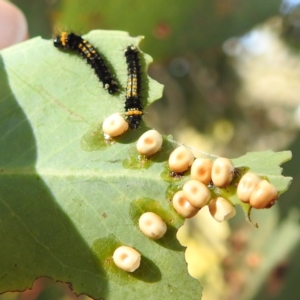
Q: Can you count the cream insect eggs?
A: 12